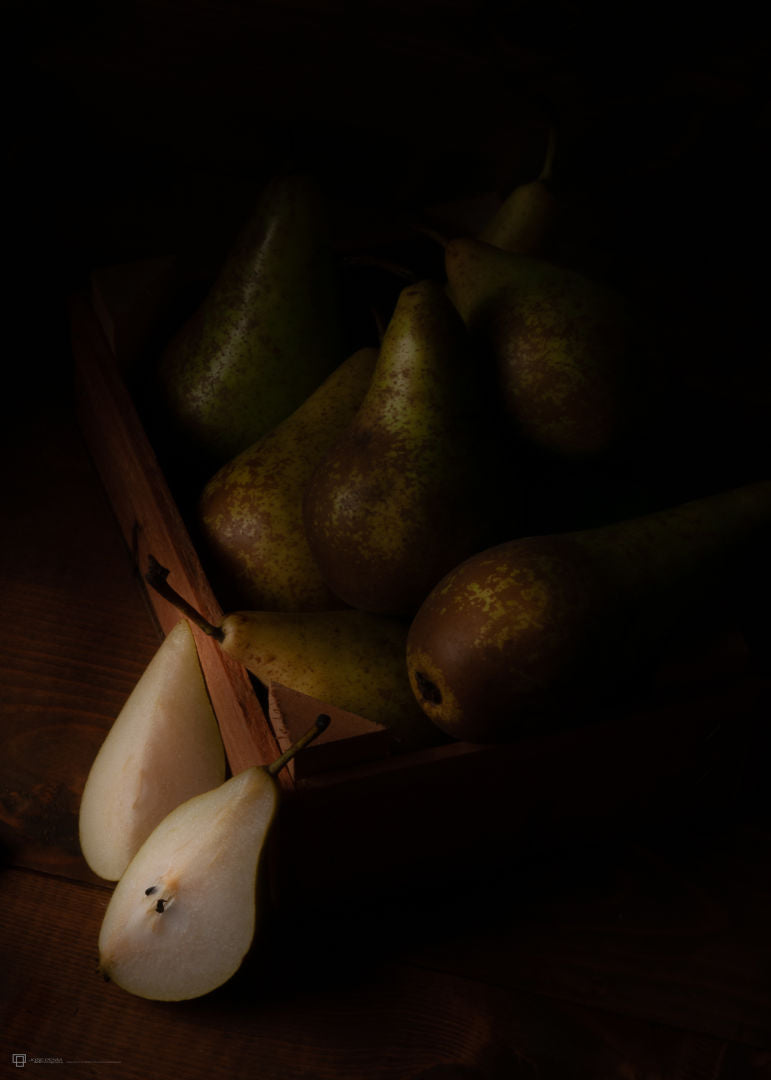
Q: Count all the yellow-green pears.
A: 7